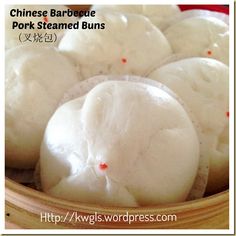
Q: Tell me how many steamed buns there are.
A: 7